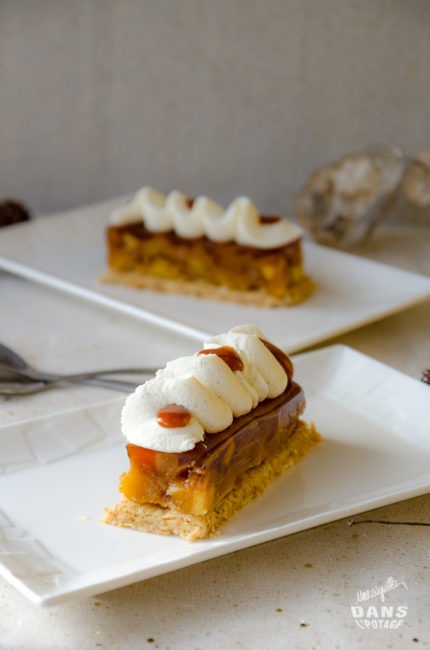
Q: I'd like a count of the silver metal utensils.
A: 2